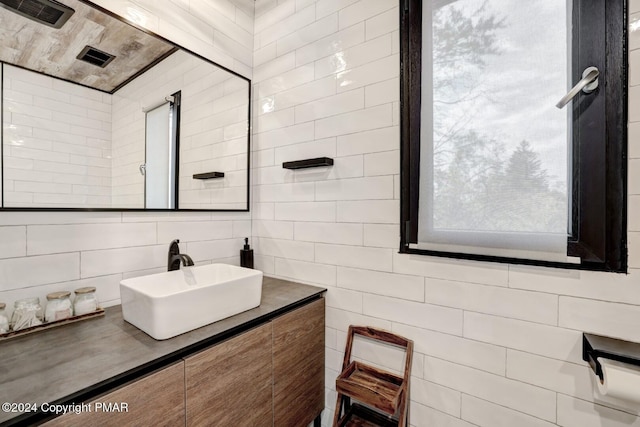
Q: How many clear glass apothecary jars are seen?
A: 4